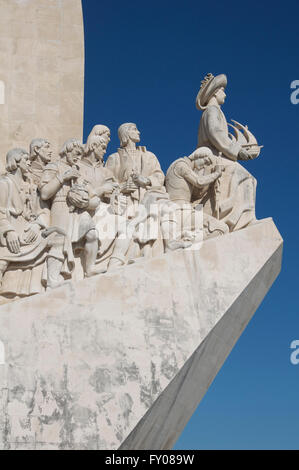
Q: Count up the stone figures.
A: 8